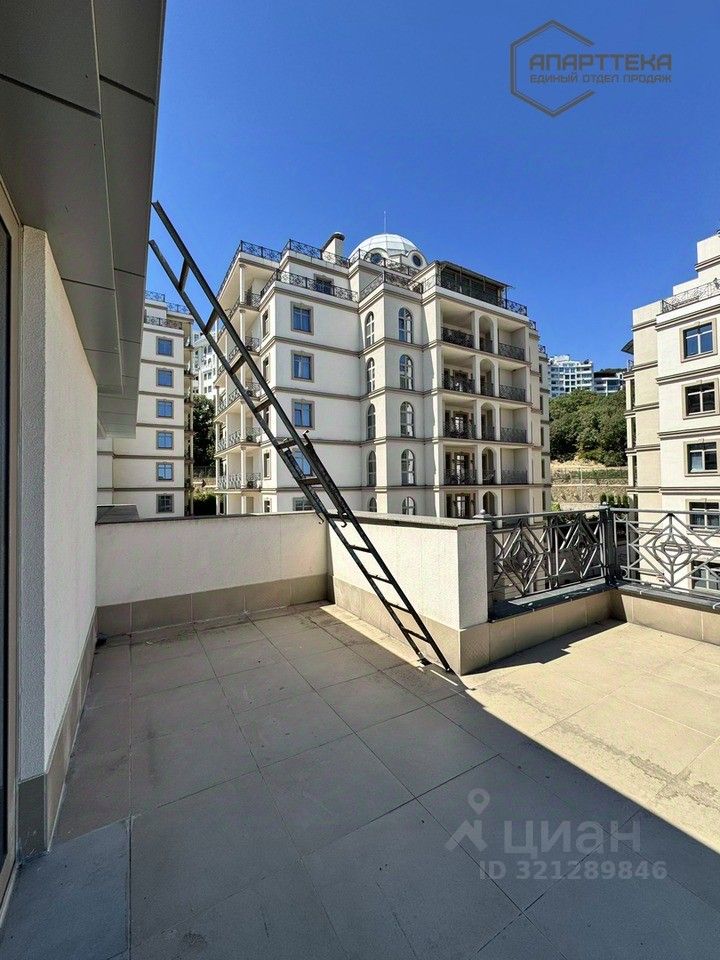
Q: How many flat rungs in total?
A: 11